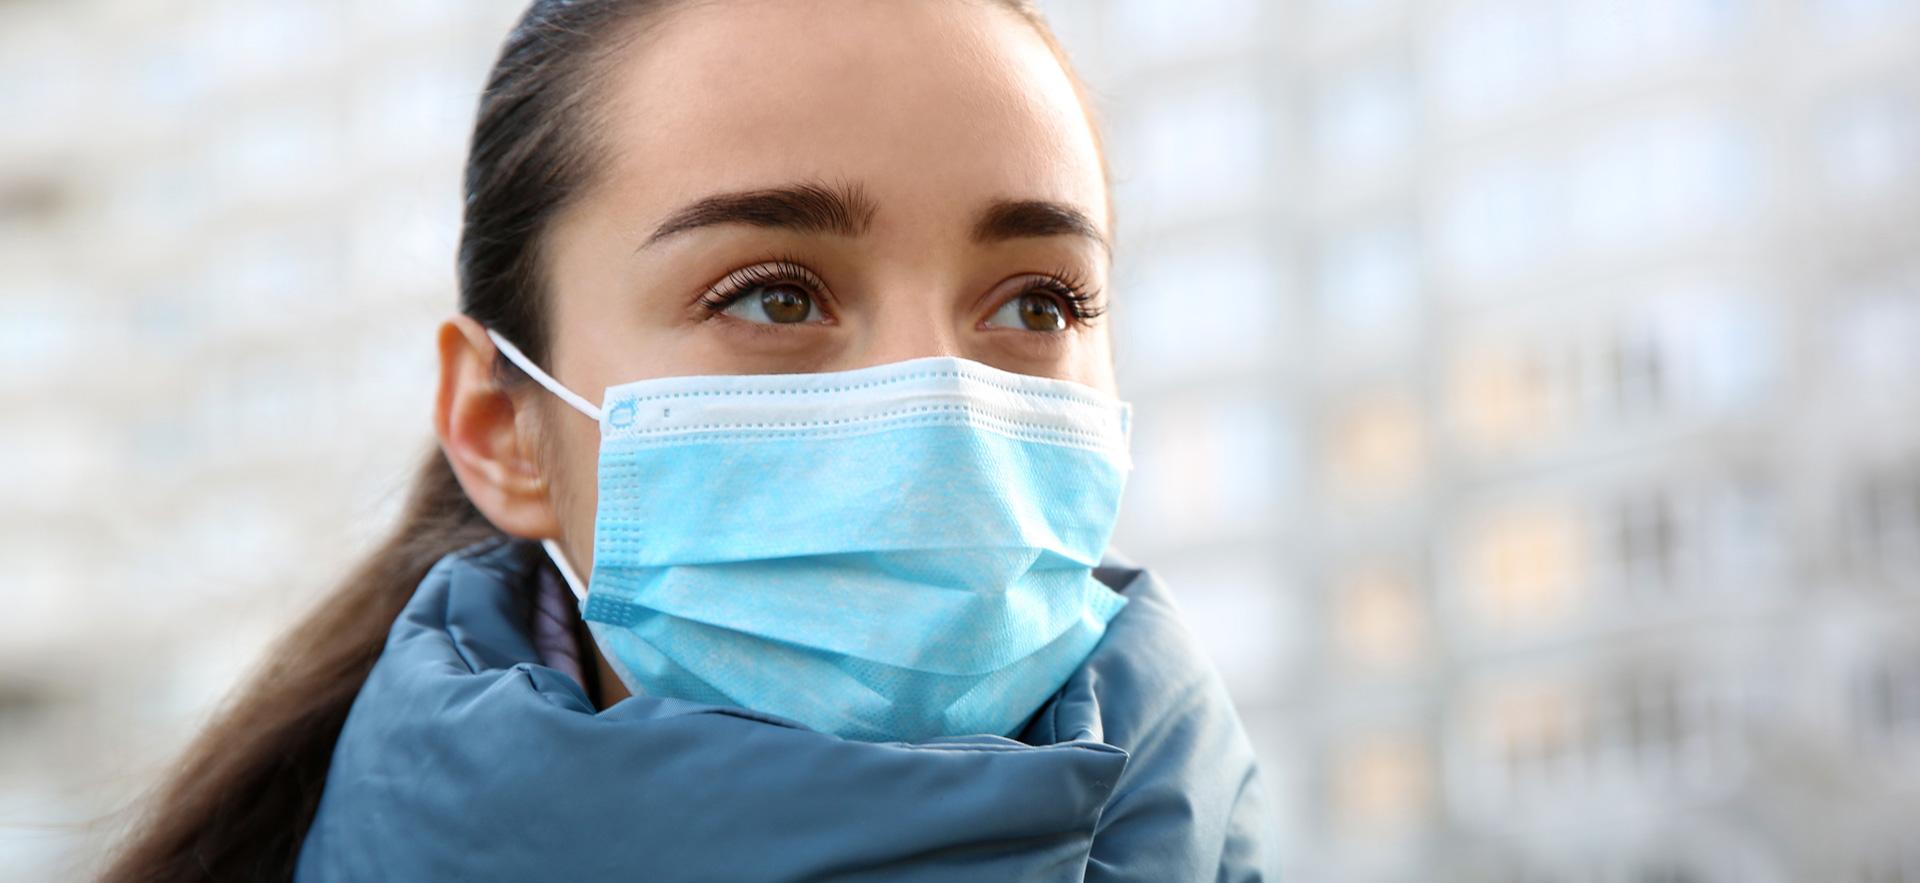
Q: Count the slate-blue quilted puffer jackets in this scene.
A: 1